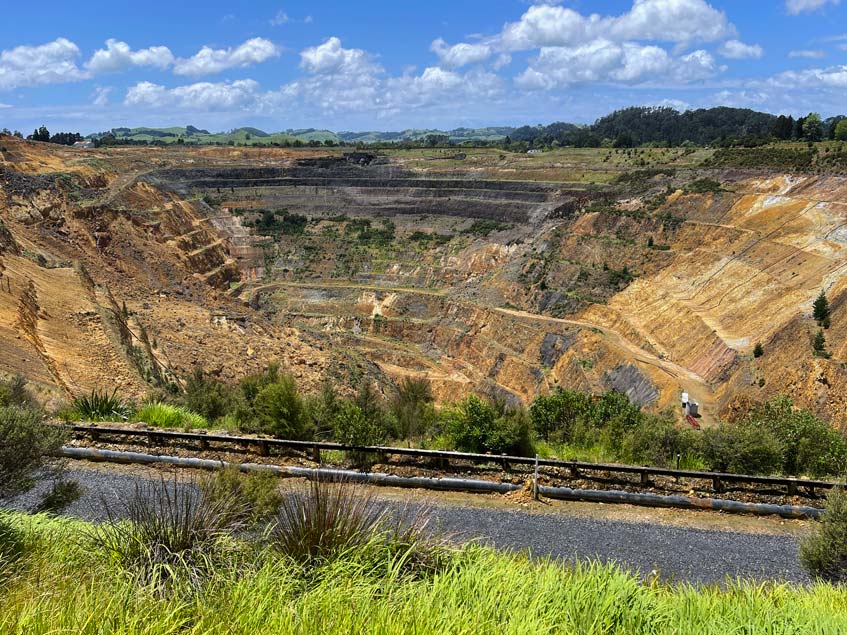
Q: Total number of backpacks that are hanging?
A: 0